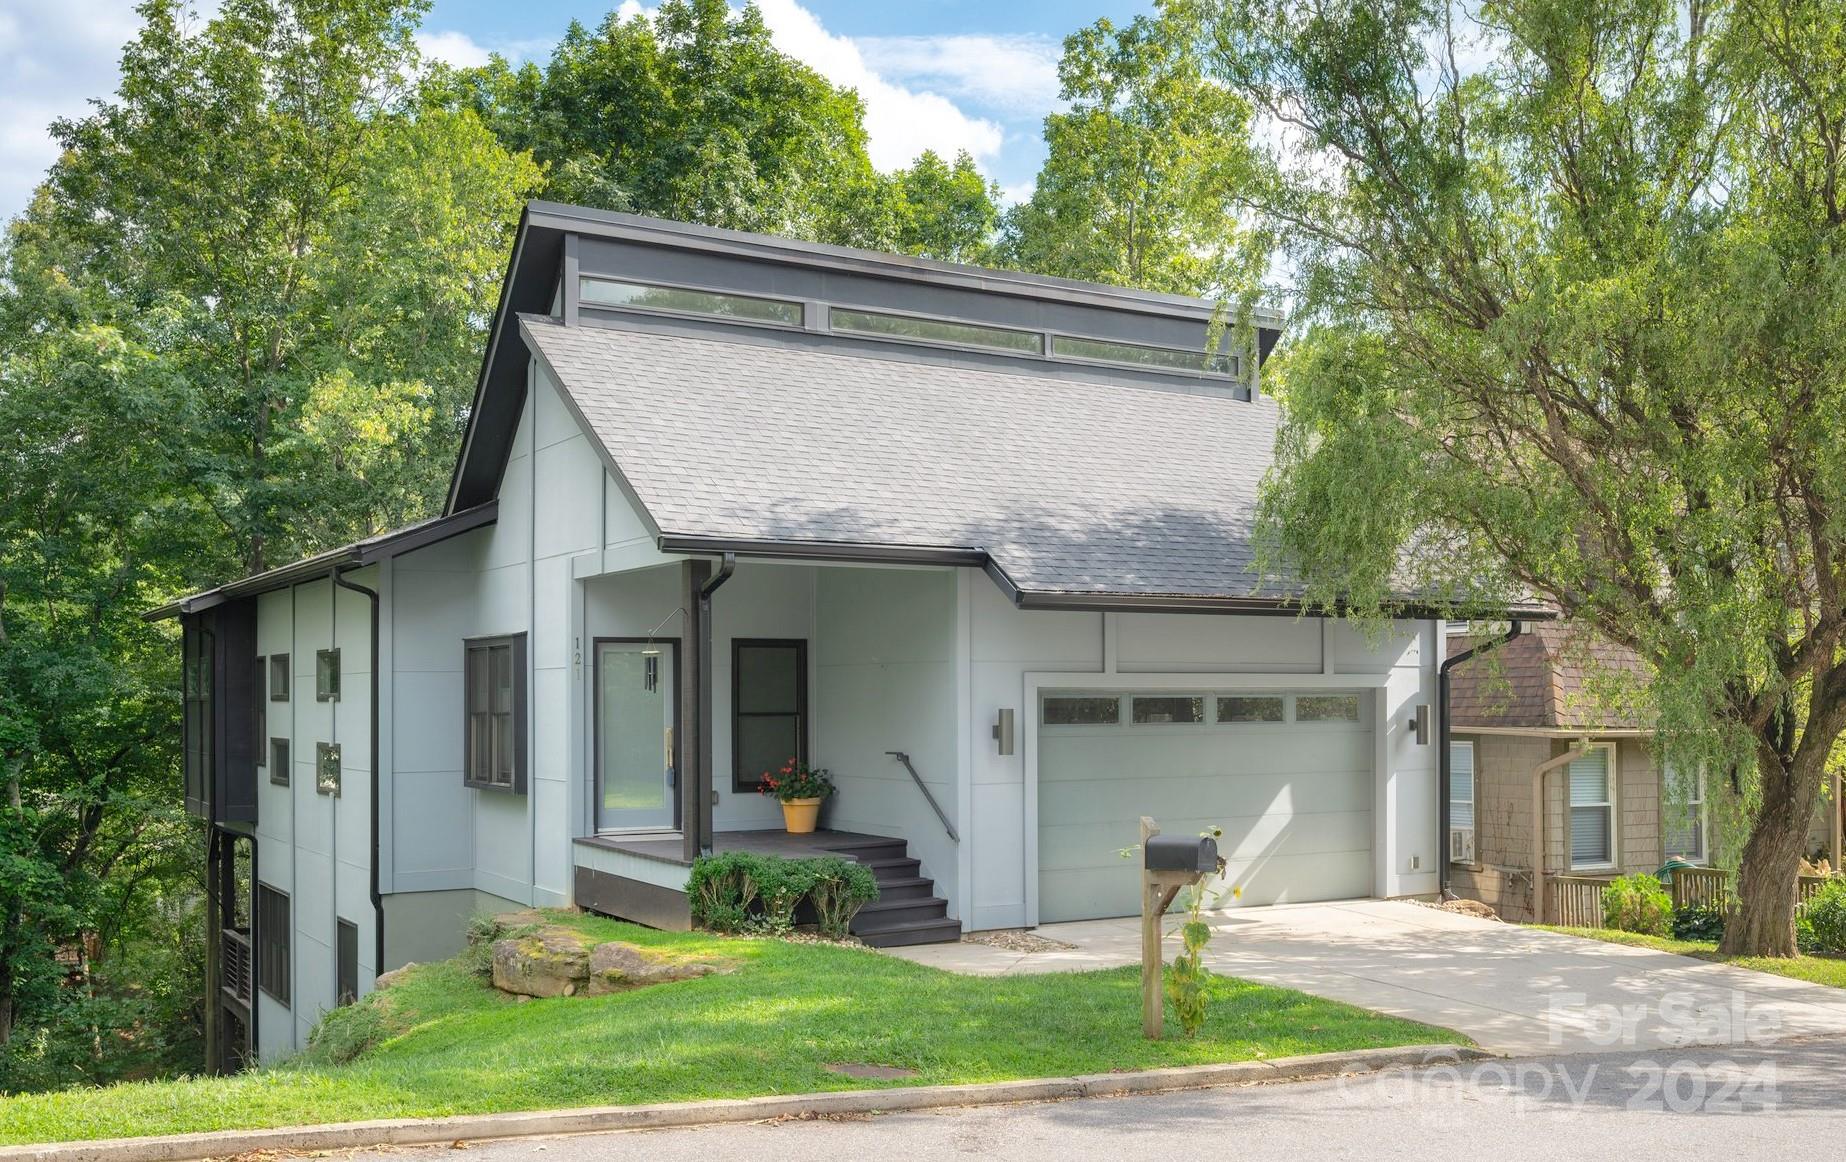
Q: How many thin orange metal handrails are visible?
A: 0